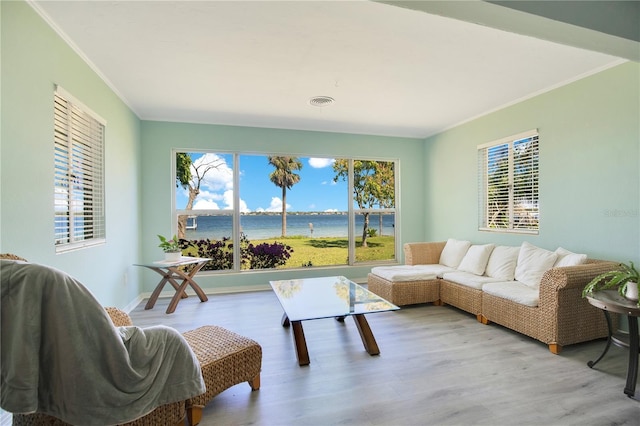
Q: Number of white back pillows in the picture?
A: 5